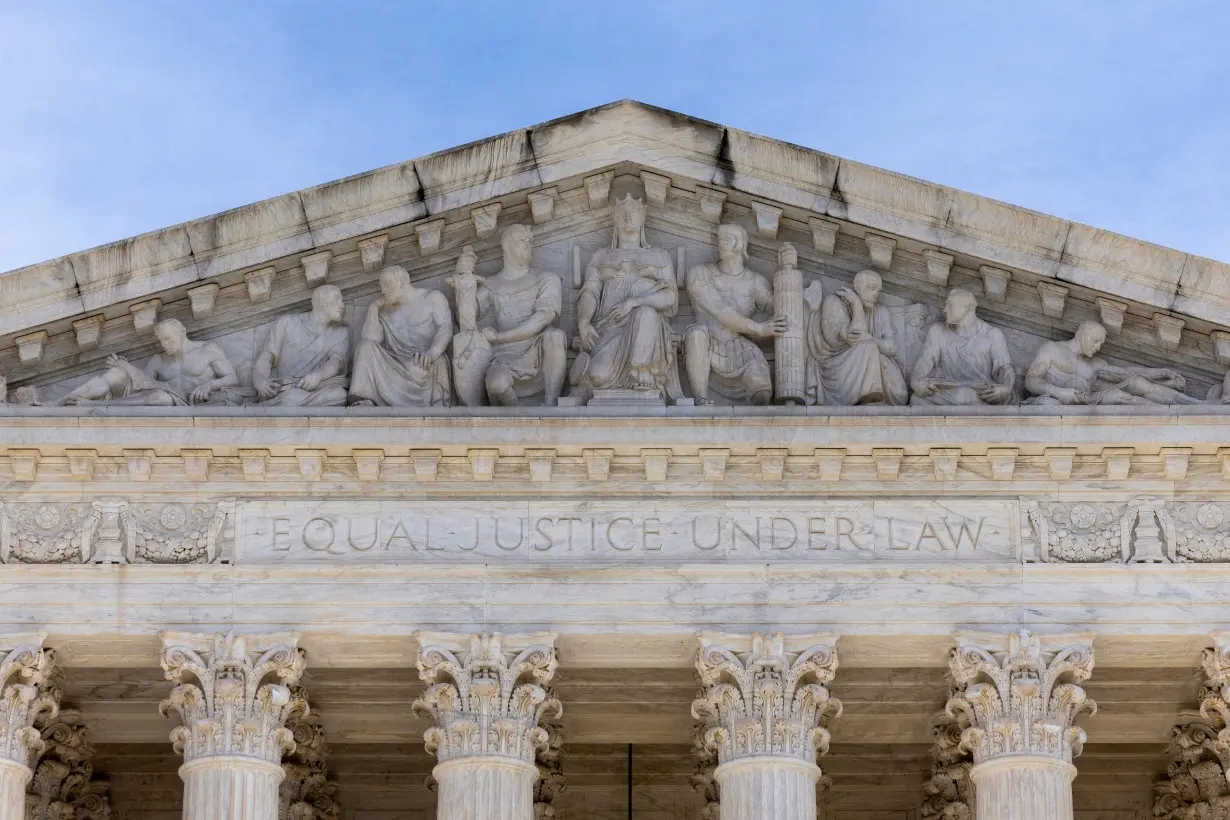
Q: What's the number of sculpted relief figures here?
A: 9